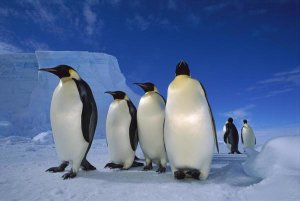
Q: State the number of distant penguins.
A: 2